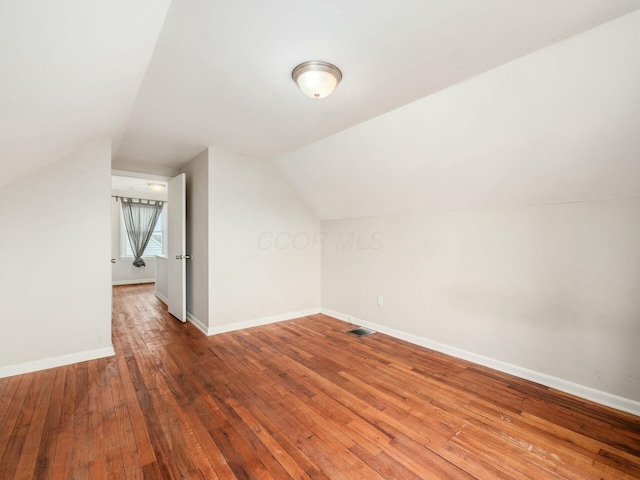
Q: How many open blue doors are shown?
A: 0